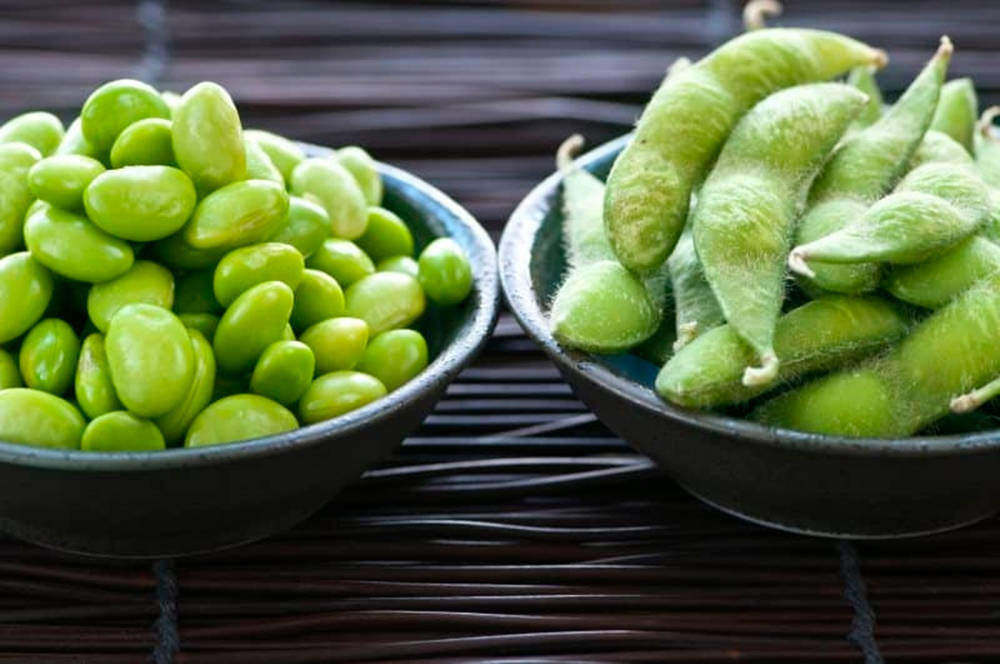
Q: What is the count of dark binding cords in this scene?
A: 2